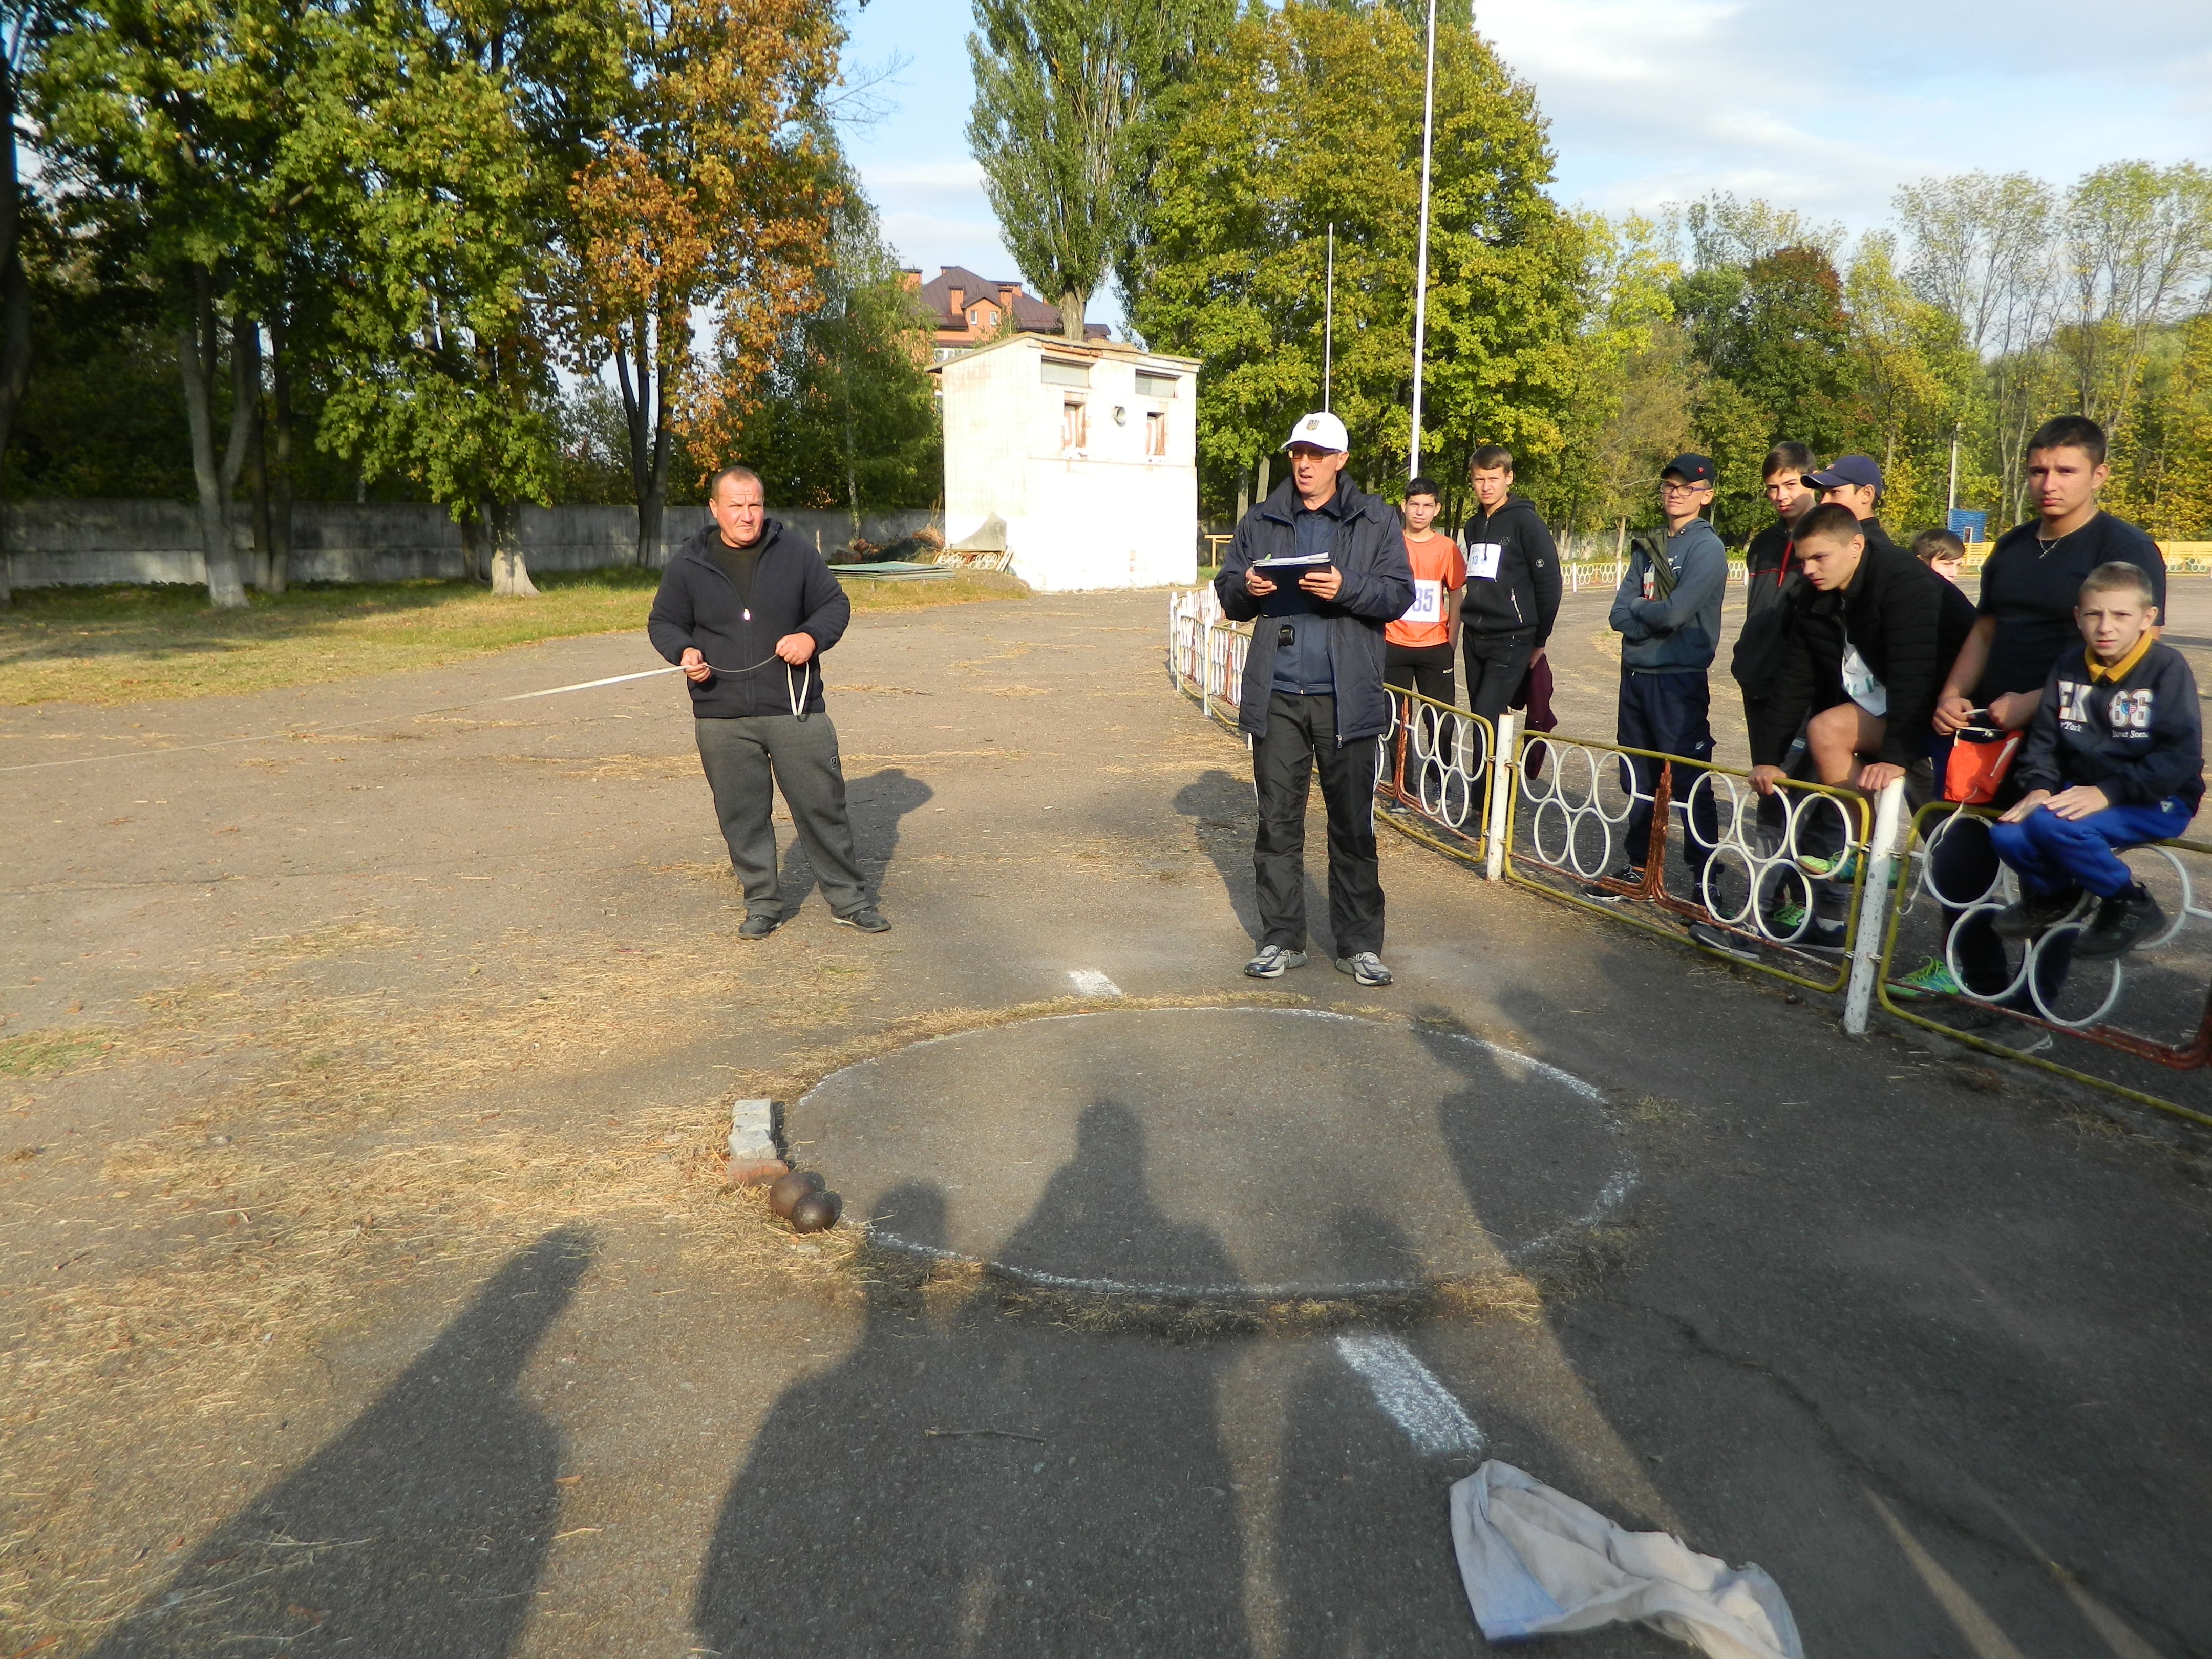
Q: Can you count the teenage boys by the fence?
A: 9